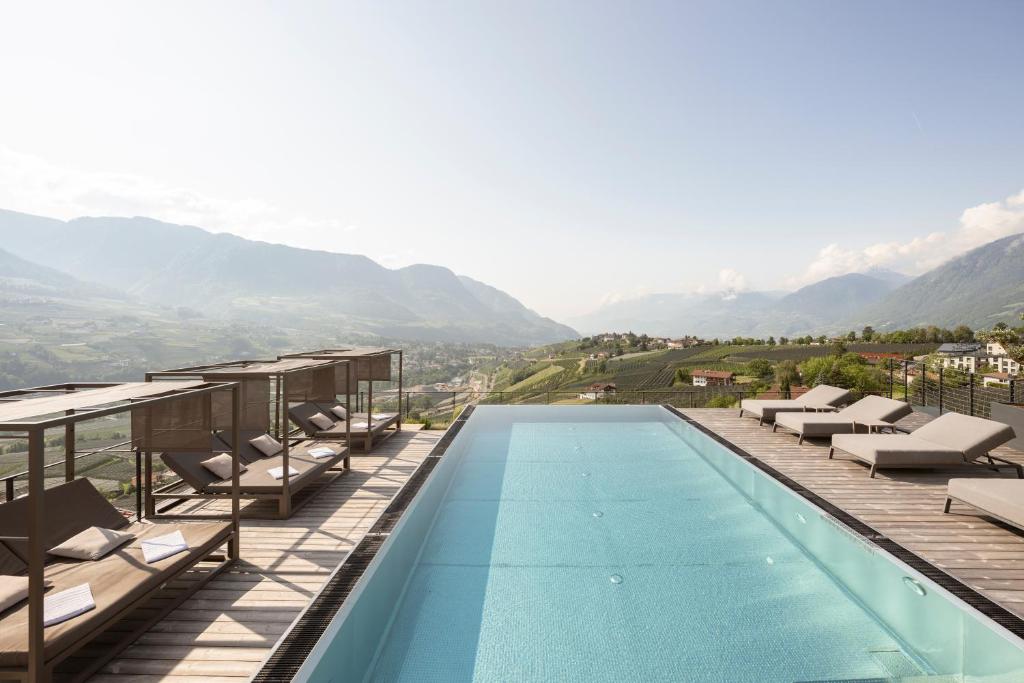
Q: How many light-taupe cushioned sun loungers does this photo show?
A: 4